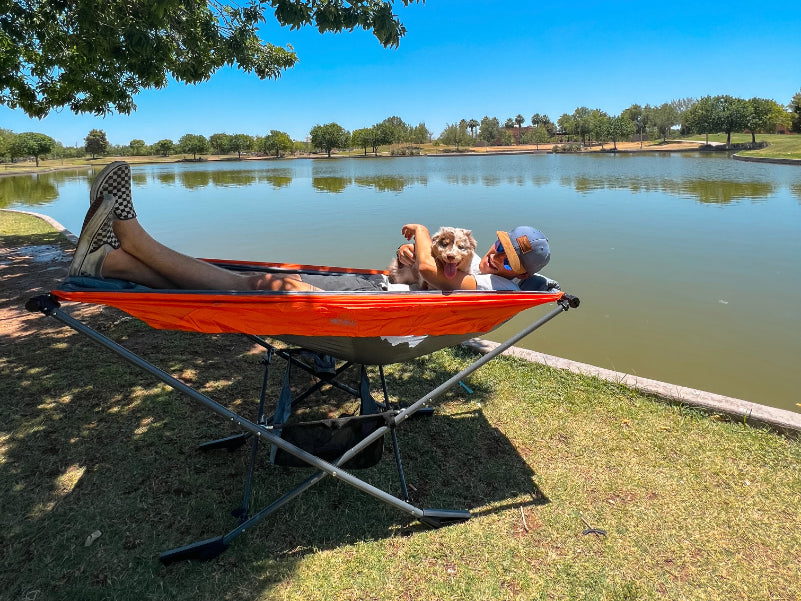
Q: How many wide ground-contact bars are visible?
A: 4